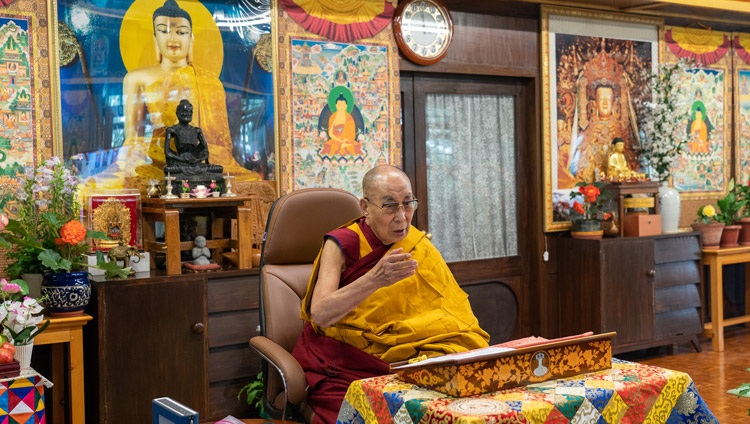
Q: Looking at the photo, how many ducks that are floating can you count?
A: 0